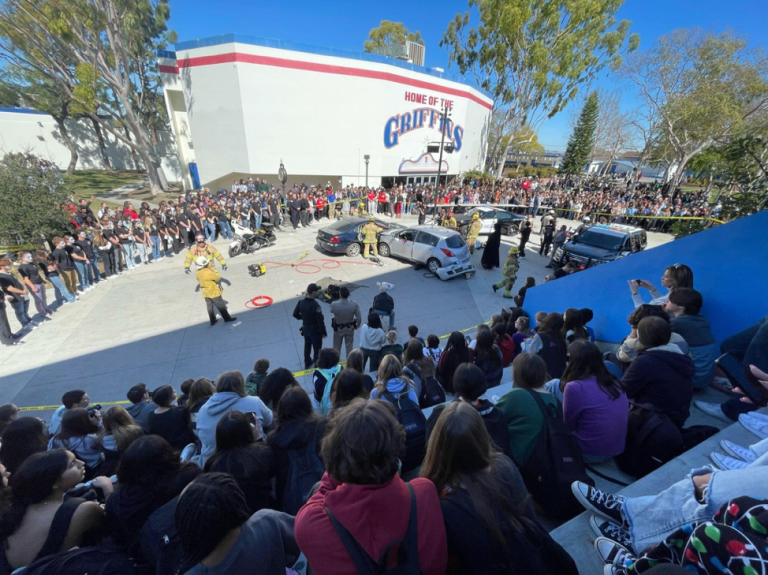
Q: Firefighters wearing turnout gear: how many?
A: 7